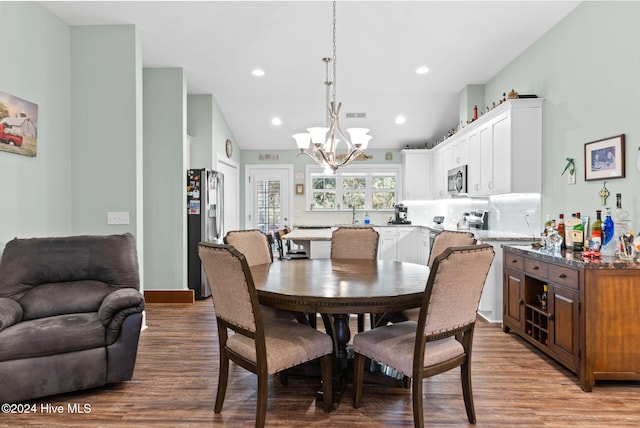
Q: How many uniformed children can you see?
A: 0